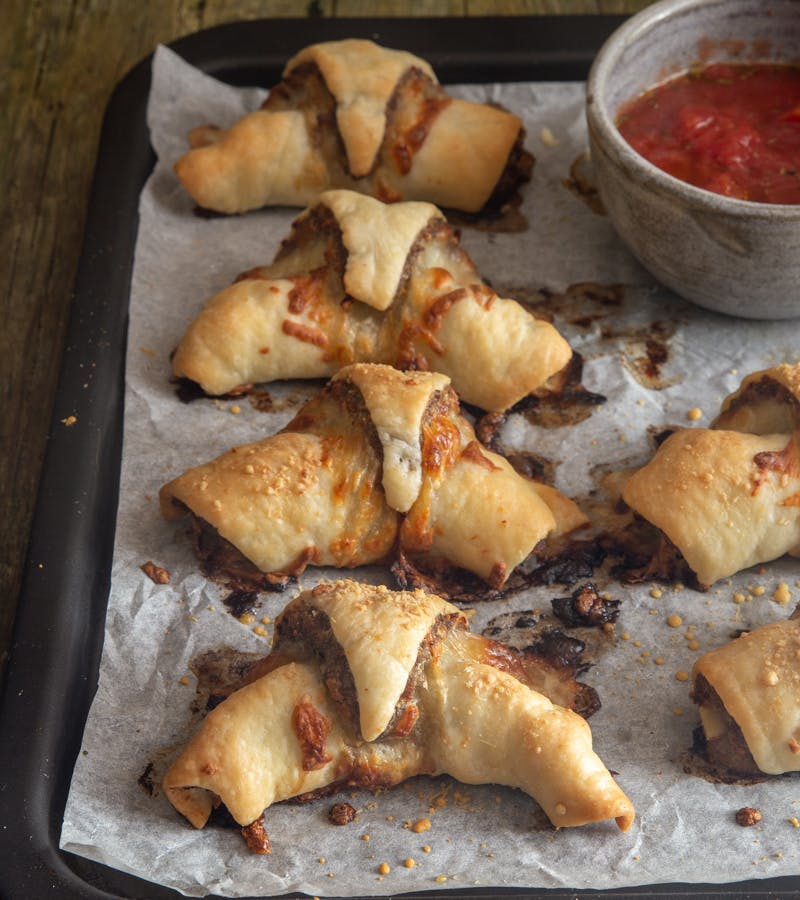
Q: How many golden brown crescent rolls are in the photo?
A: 6